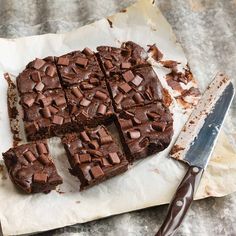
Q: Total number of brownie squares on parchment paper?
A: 9